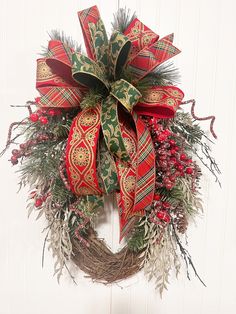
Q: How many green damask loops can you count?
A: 3